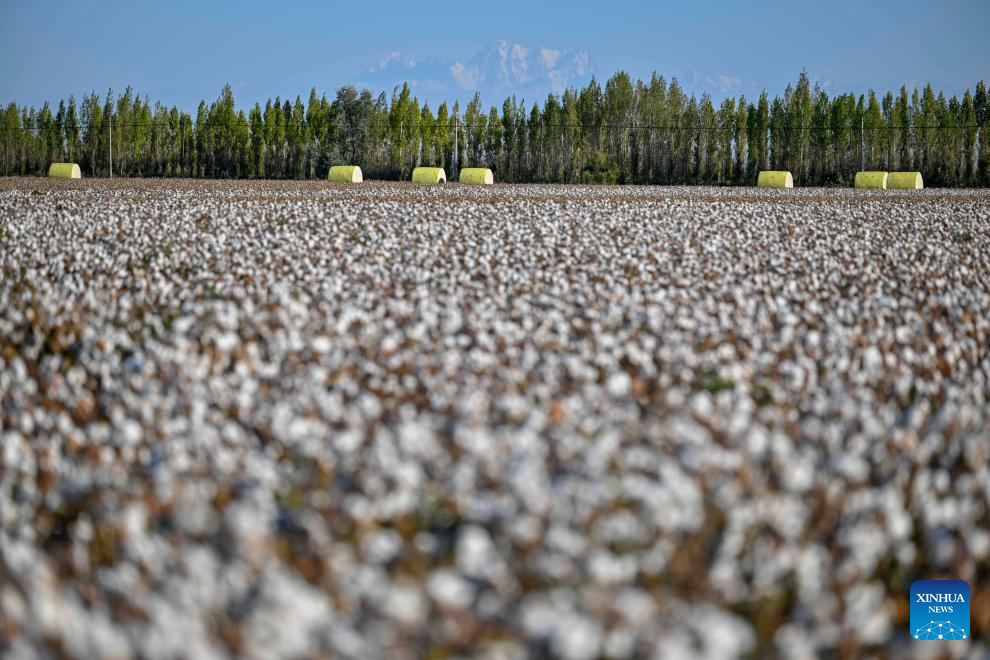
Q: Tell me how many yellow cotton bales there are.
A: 7